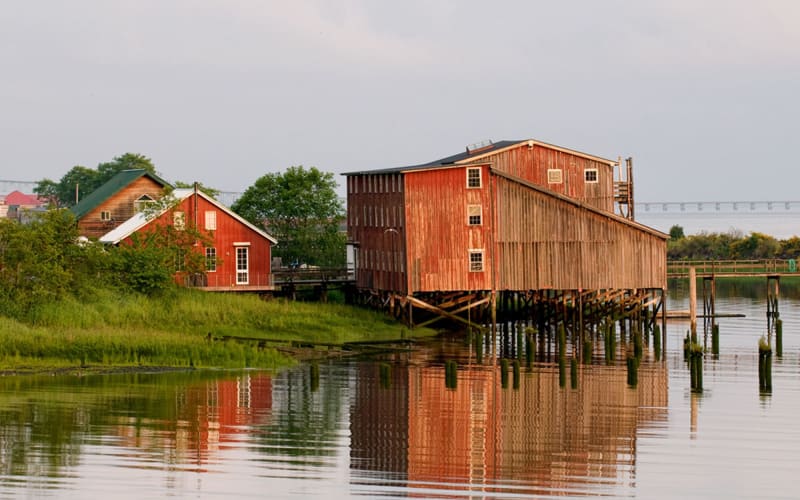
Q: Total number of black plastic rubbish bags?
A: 0